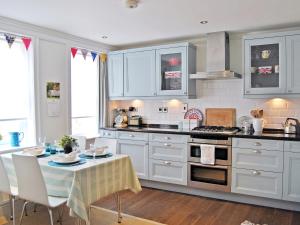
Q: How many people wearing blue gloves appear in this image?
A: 0